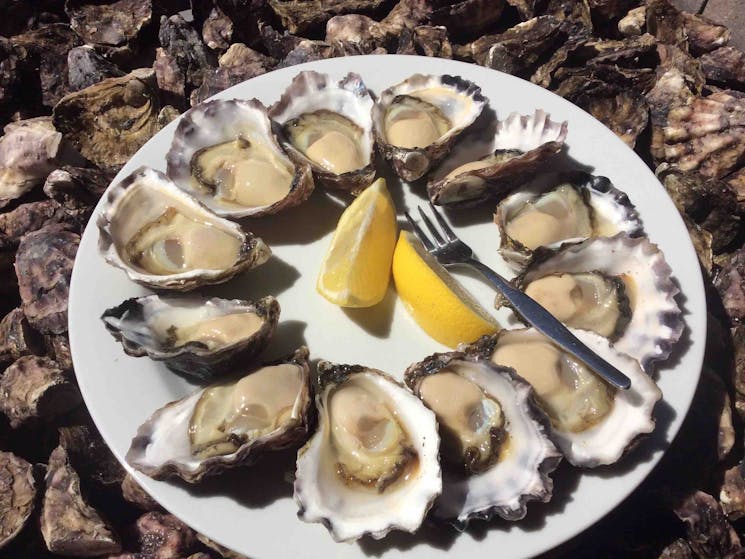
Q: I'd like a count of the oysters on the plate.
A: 12